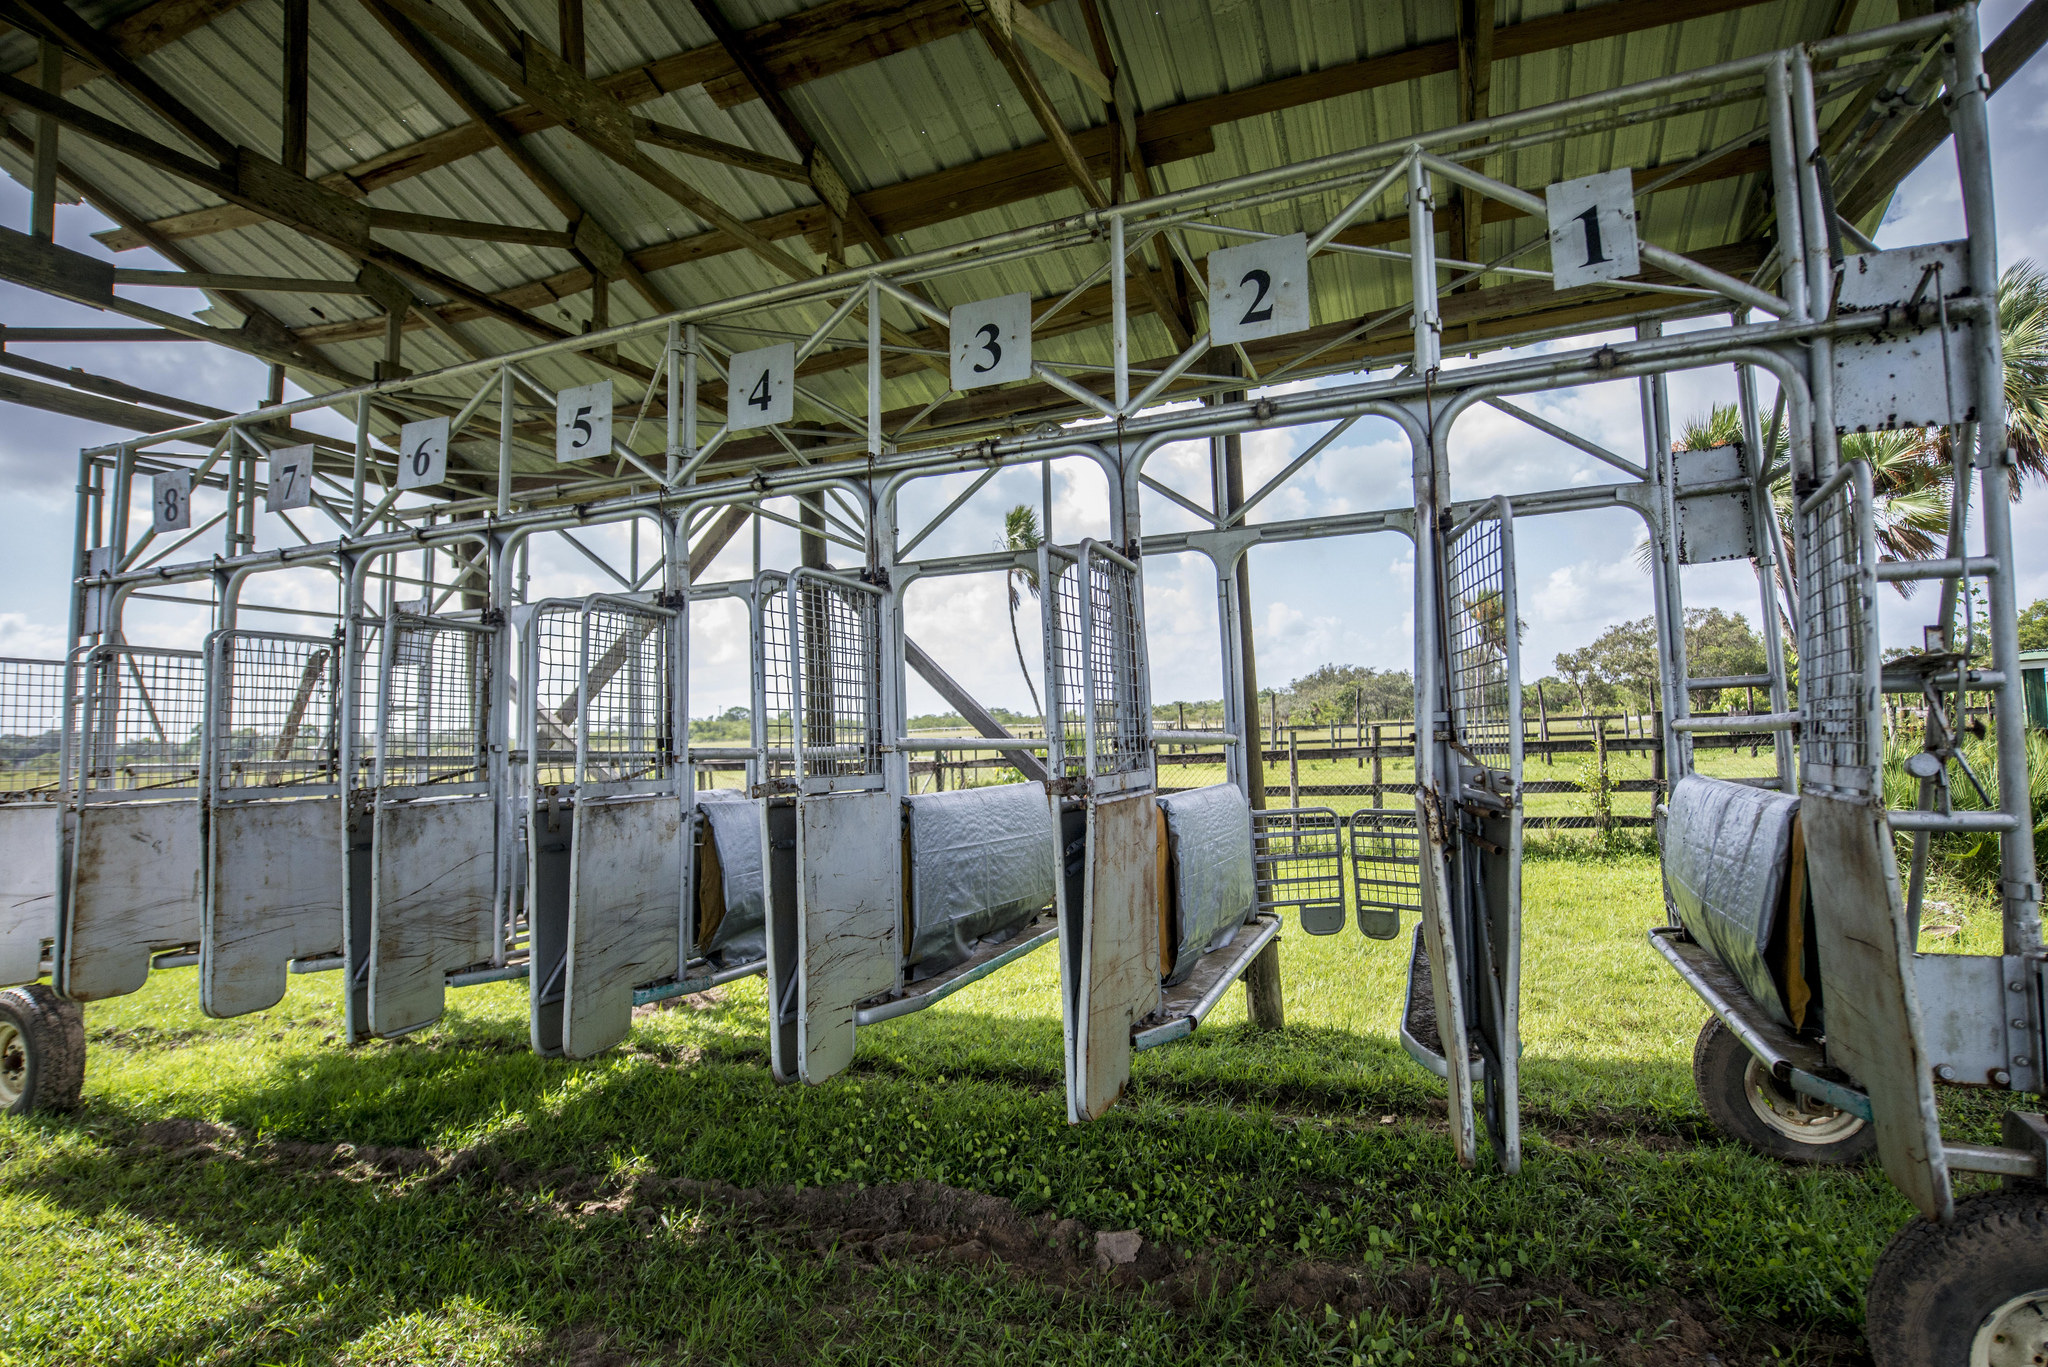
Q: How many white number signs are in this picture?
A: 8